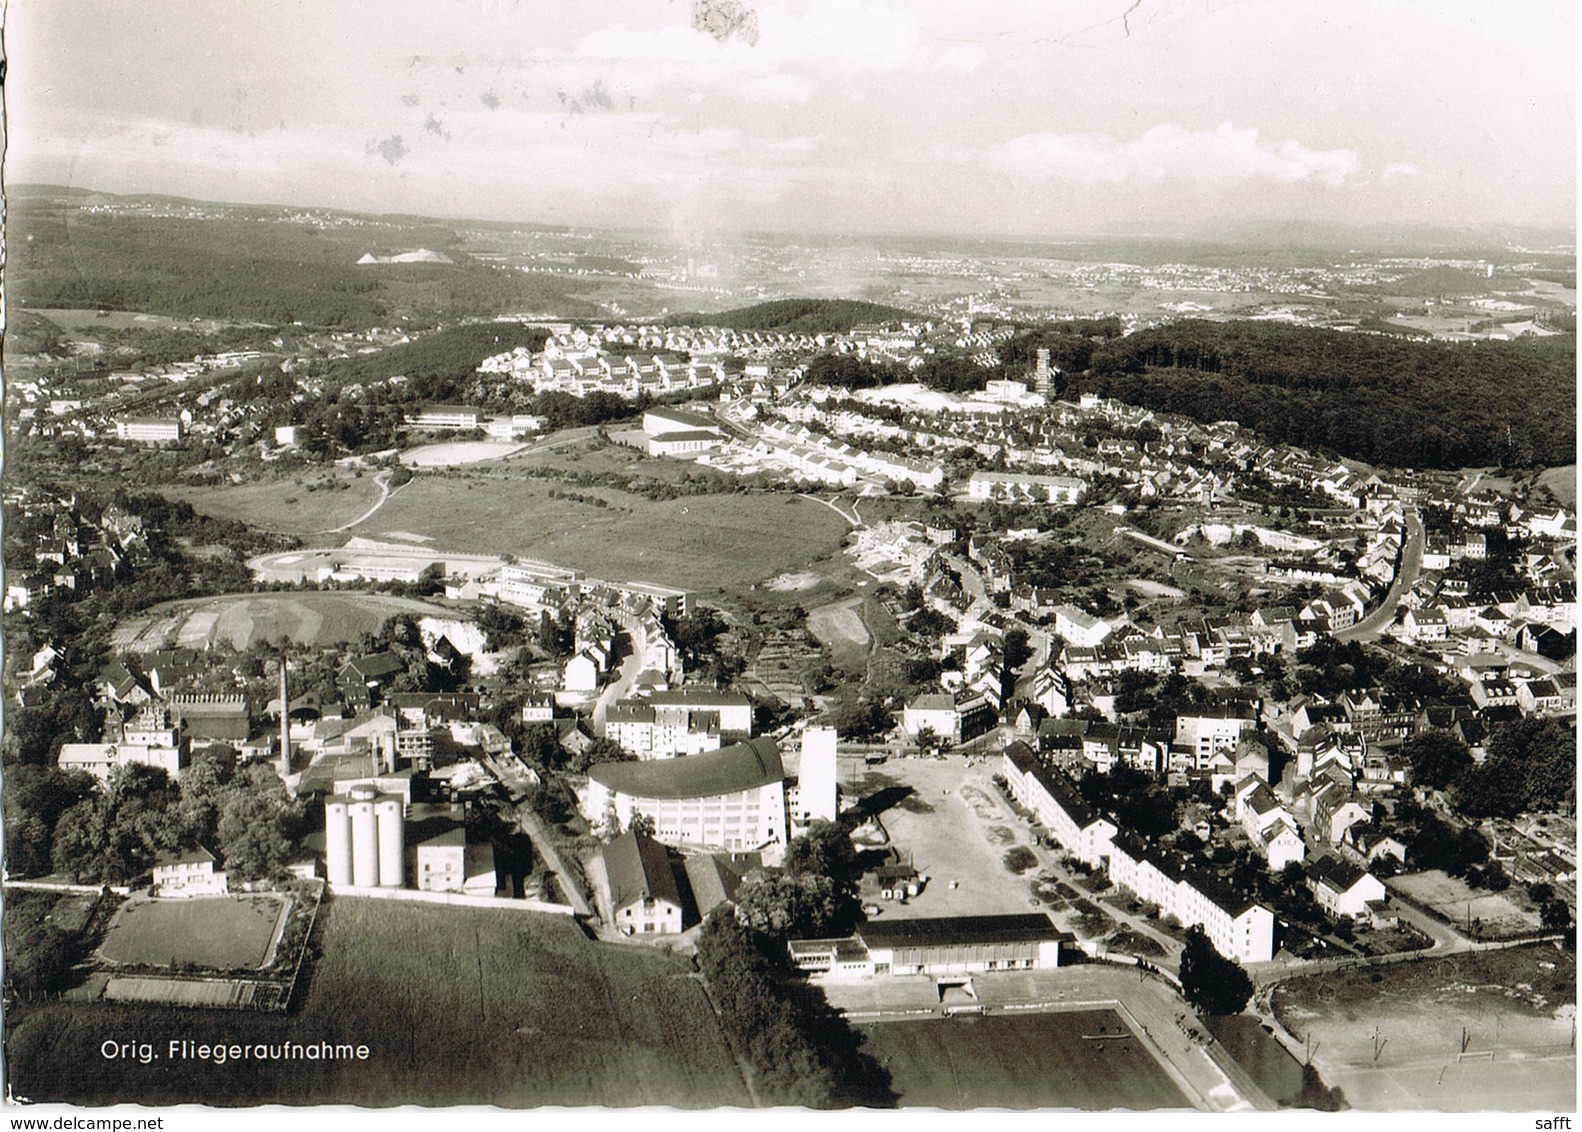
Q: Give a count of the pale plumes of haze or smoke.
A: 2